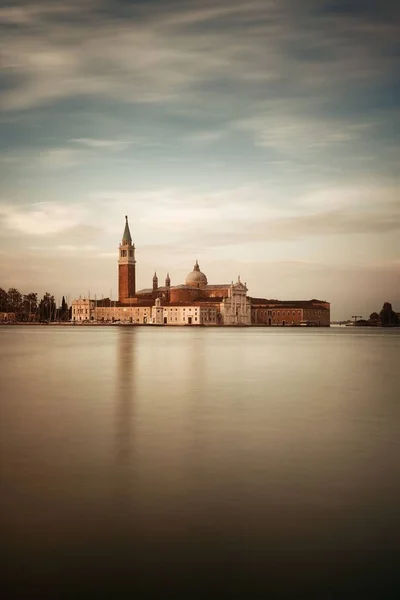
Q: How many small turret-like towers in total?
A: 2